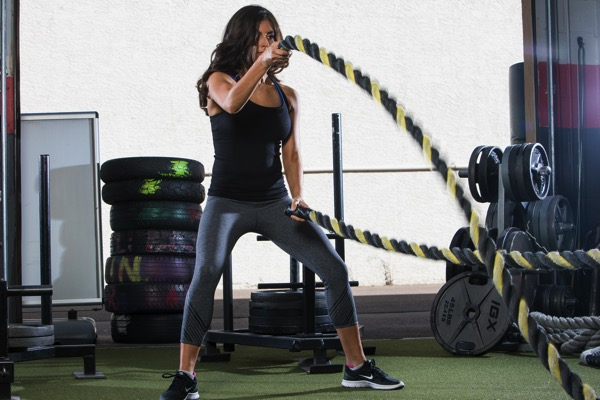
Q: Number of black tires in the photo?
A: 7